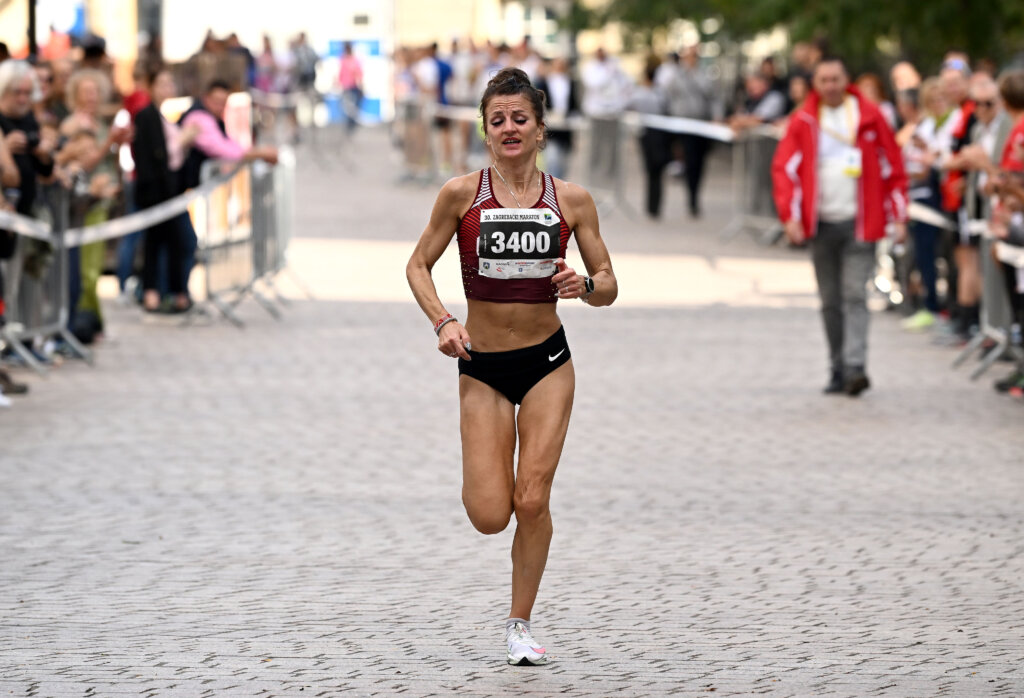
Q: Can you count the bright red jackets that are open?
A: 1